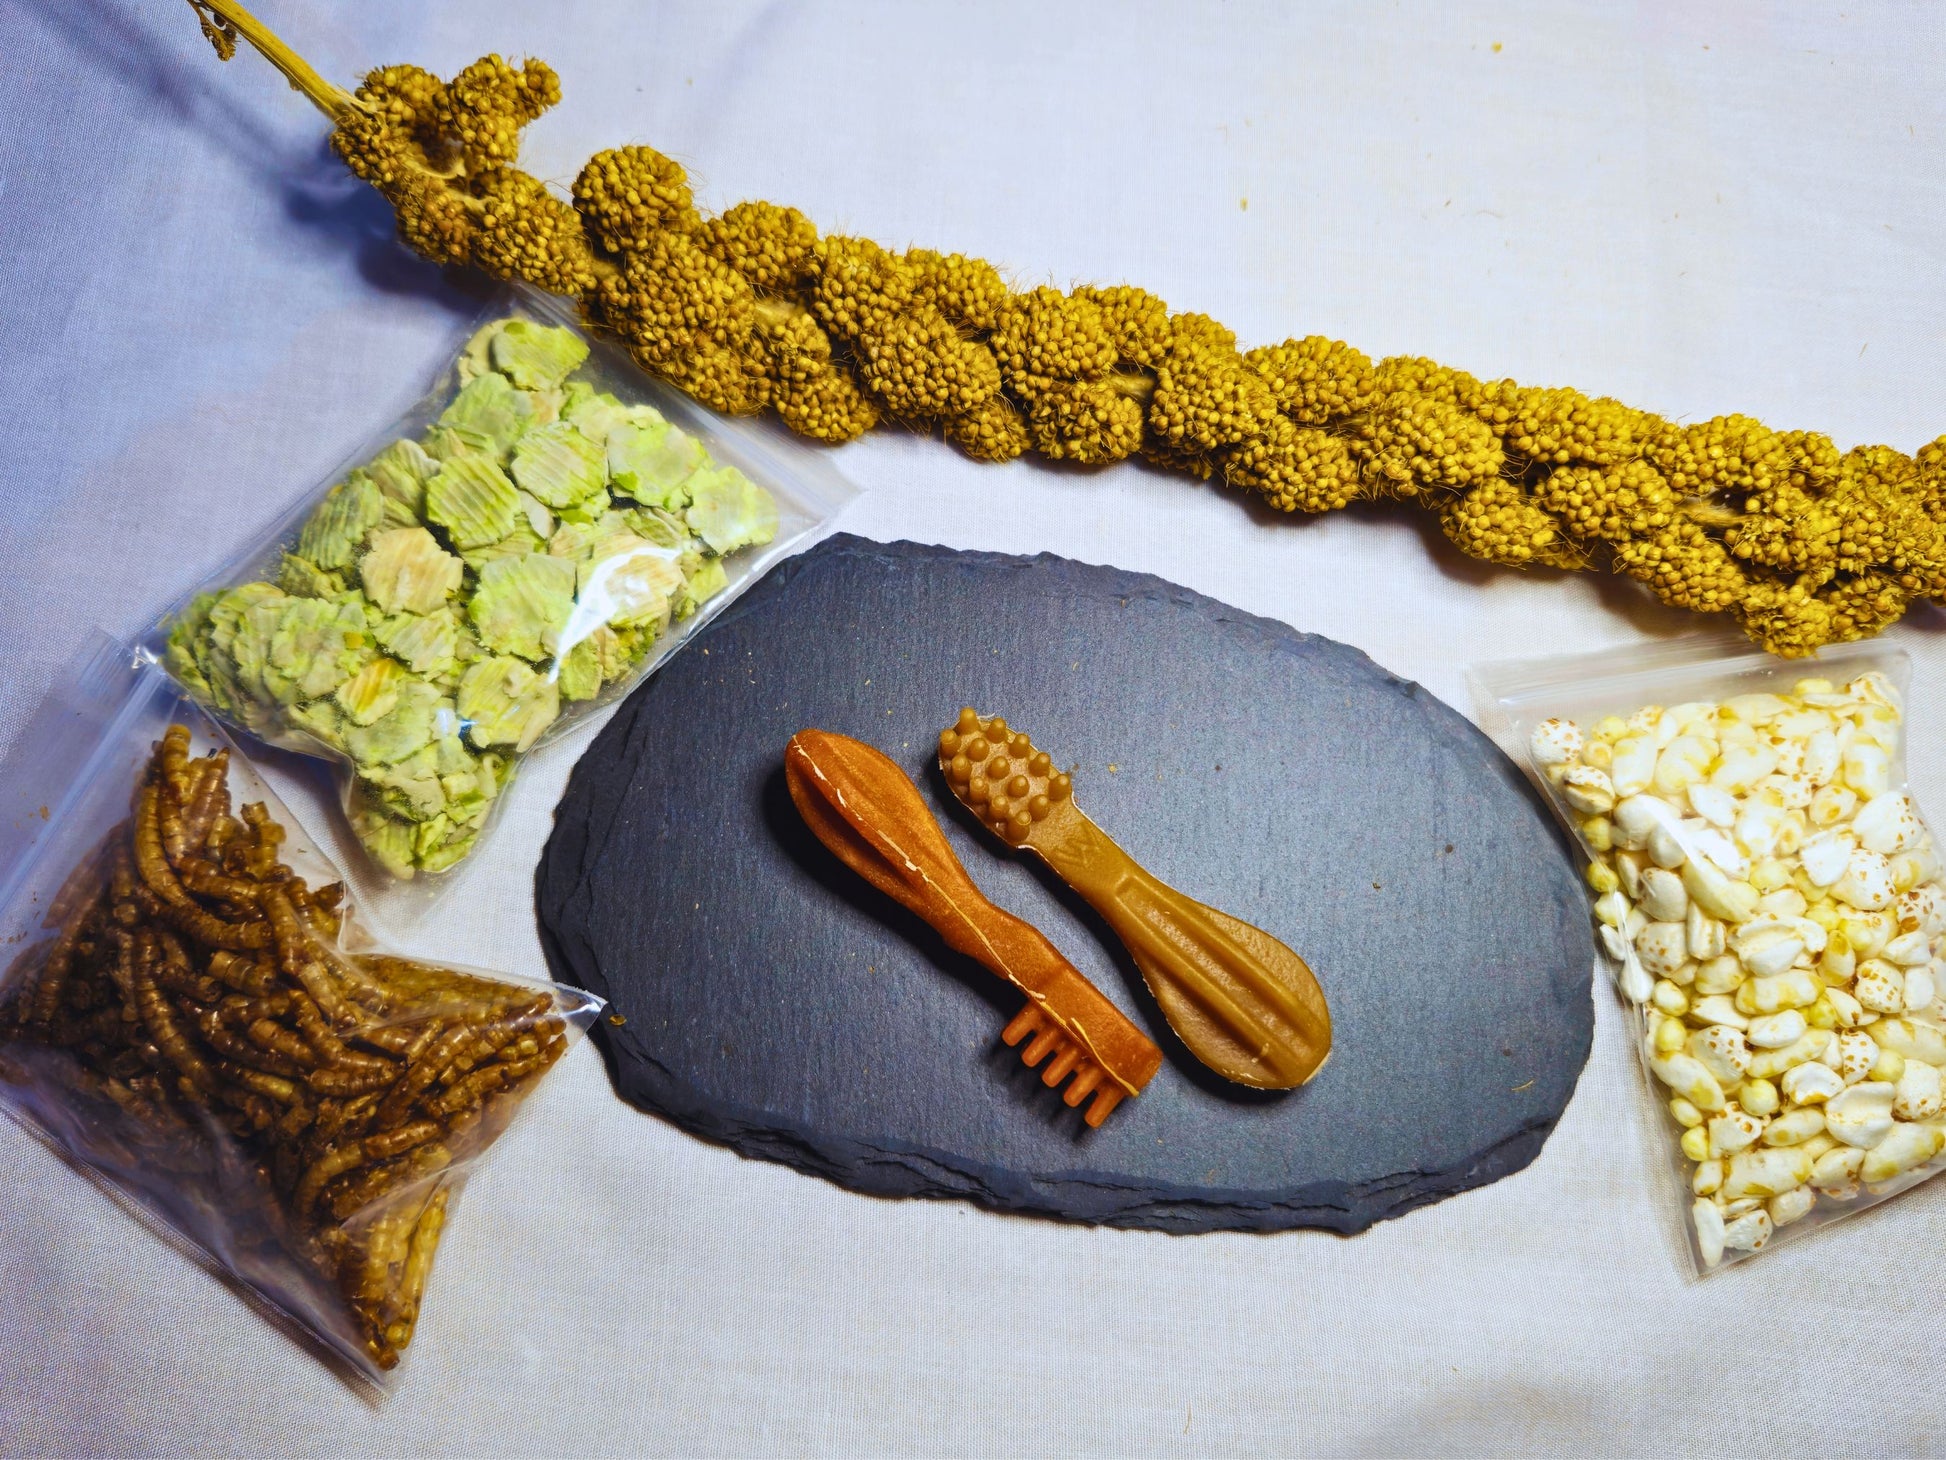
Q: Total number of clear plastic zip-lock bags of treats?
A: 3